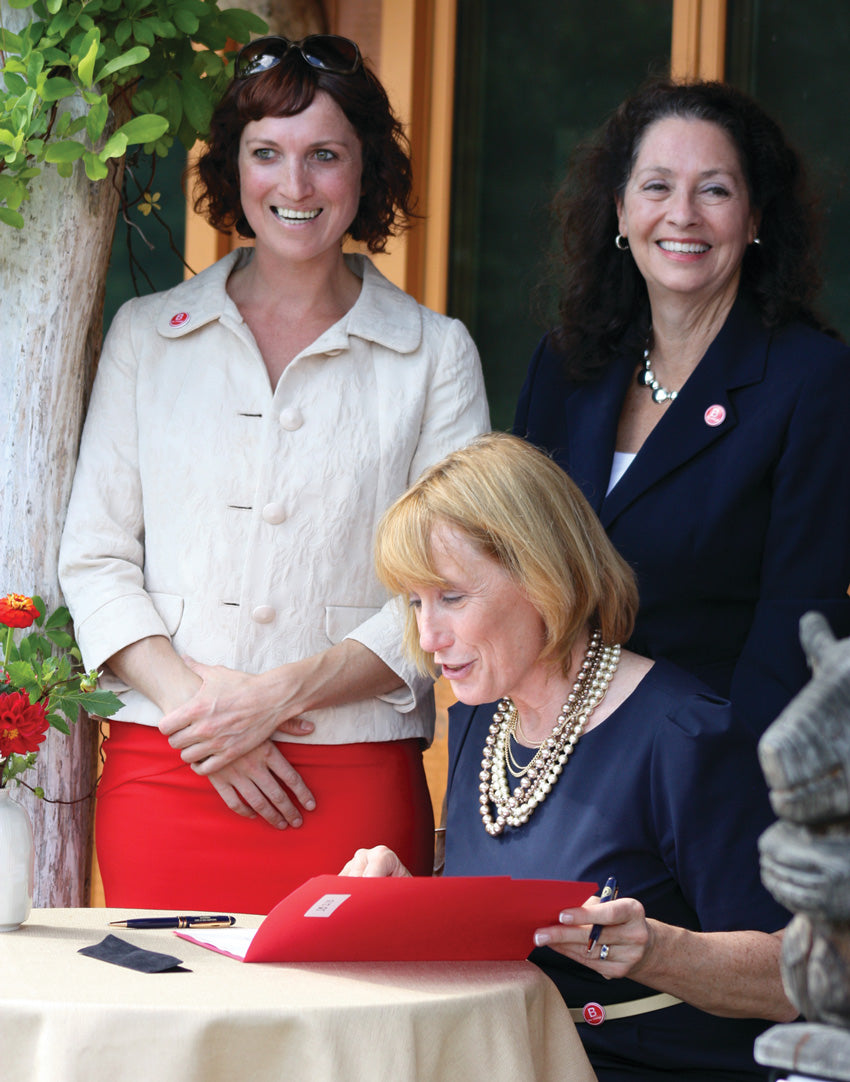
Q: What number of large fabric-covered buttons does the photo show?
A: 3